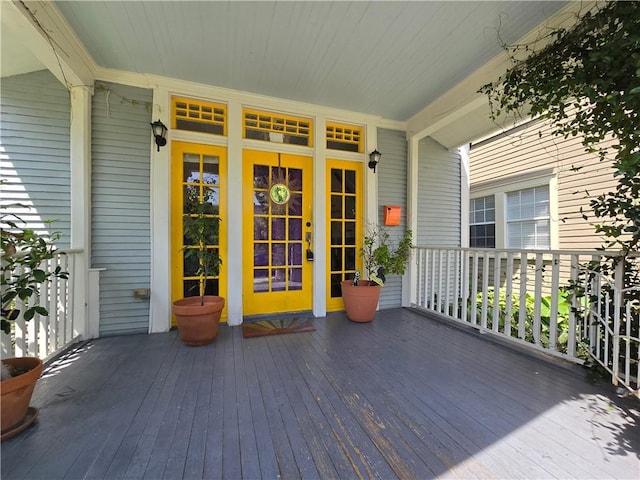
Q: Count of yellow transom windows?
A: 3